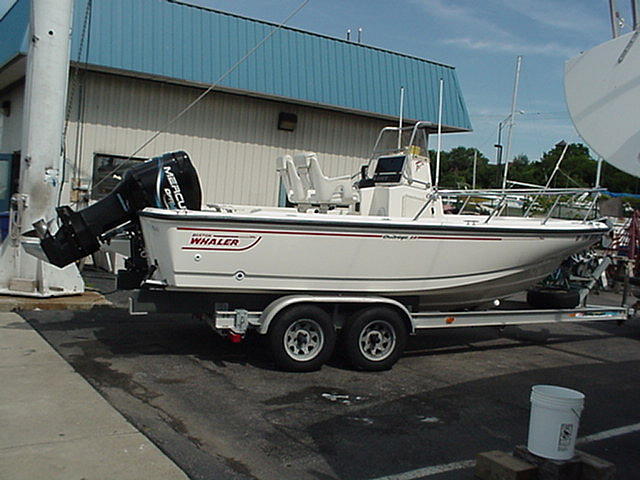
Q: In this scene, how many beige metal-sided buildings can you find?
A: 1